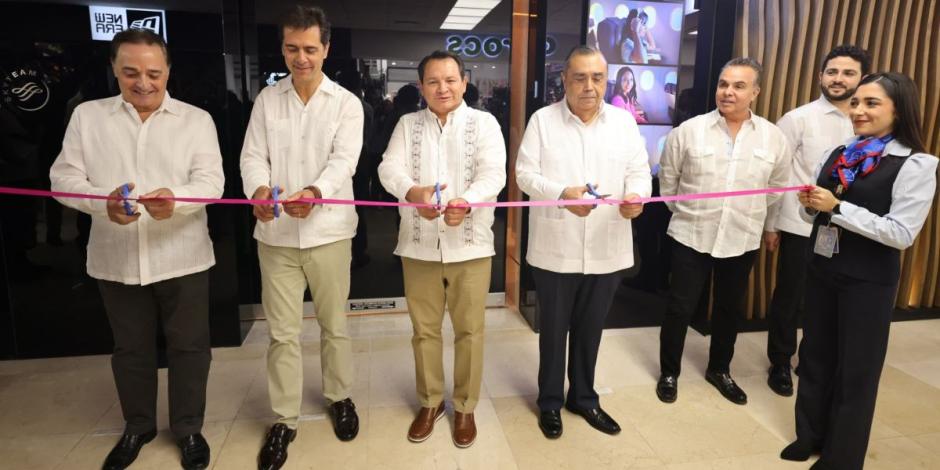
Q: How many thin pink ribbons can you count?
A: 1